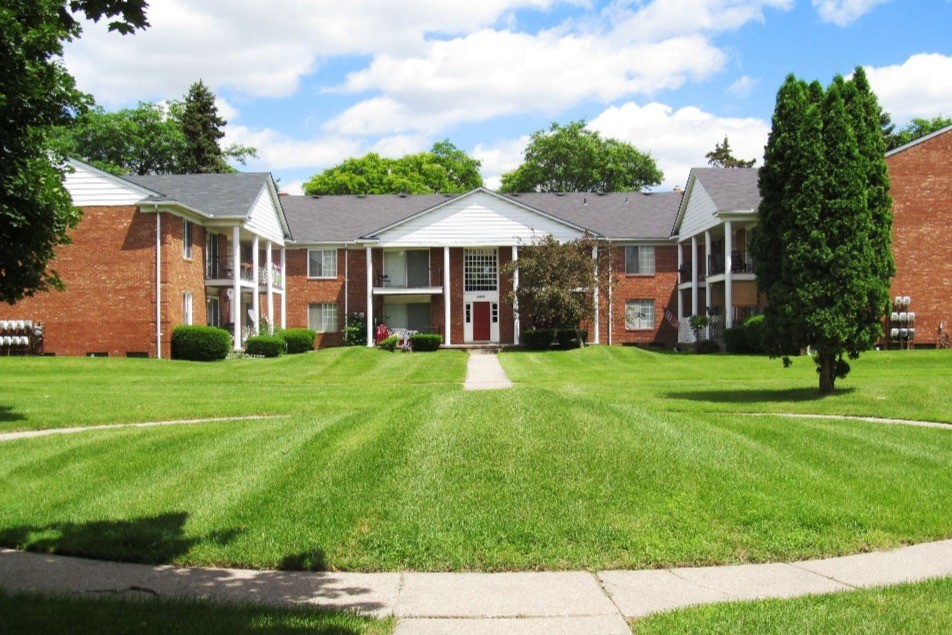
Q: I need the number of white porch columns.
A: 12